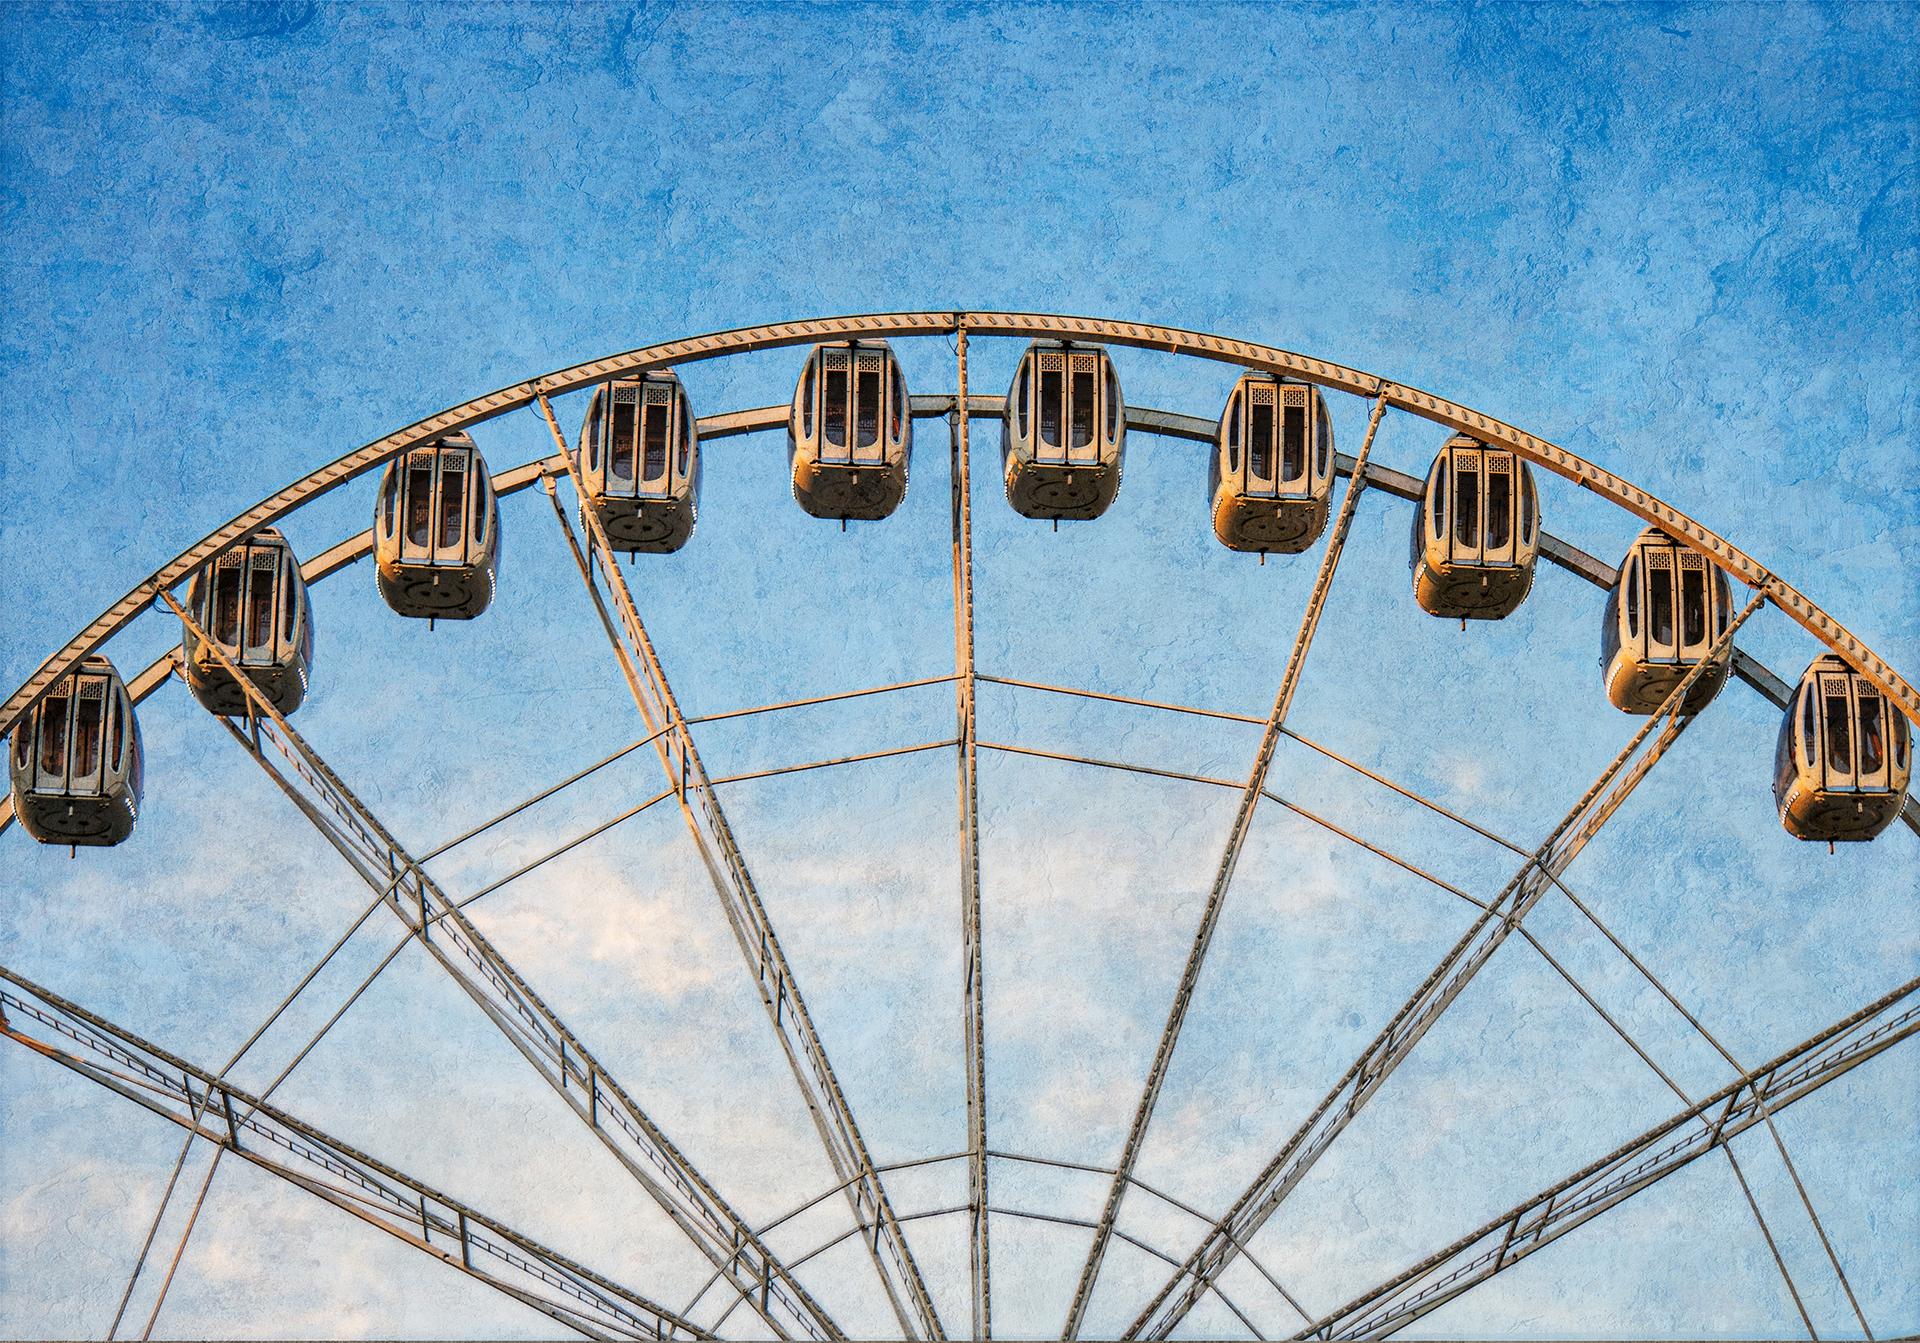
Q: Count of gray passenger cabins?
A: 10